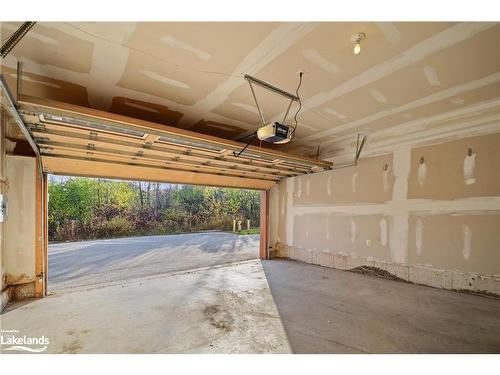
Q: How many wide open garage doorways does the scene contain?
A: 1